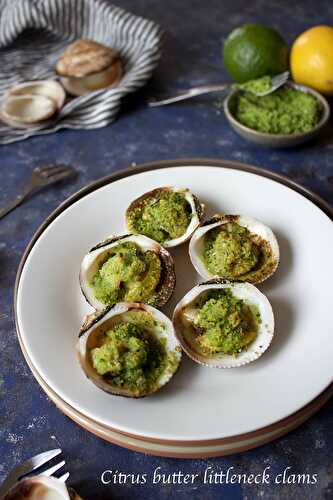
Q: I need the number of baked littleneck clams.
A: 5